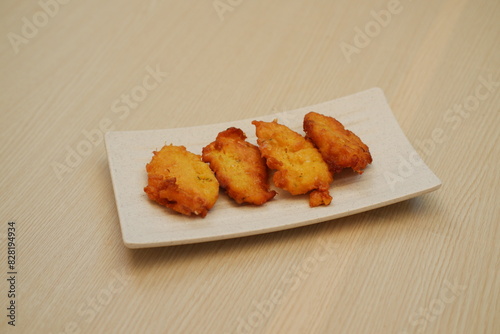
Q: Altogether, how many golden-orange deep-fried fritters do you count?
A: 4